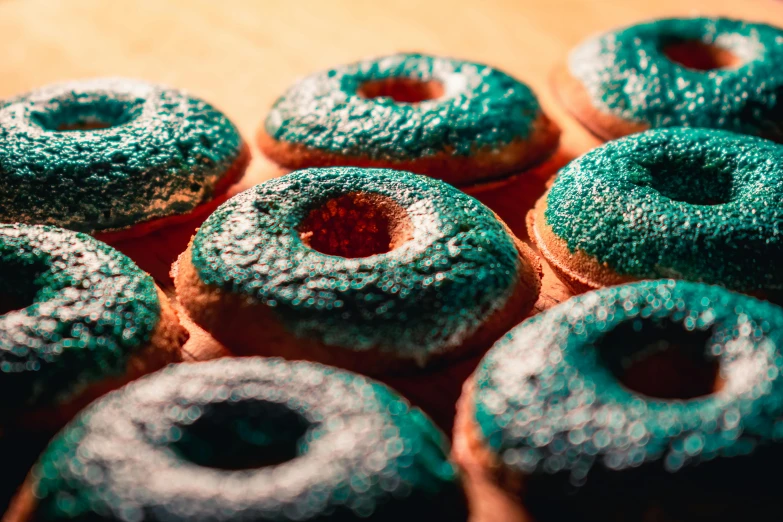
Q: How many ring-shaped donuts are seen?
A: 8